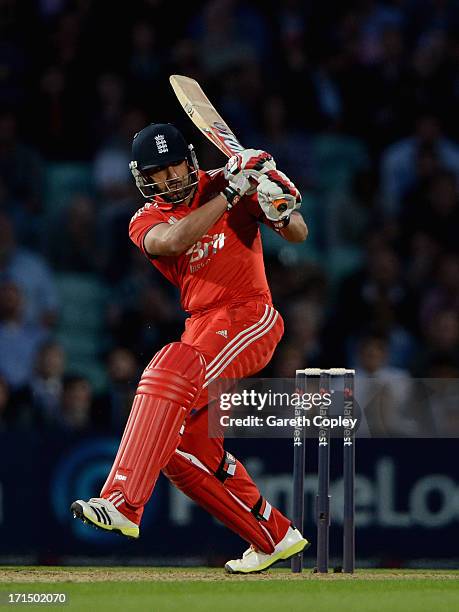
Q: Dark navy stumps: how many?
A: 3